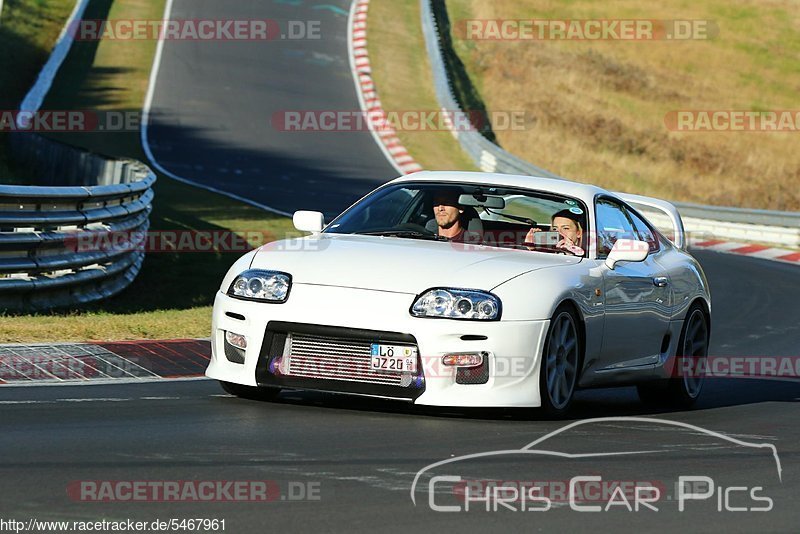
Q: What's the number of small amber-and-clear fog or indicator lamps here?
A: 2